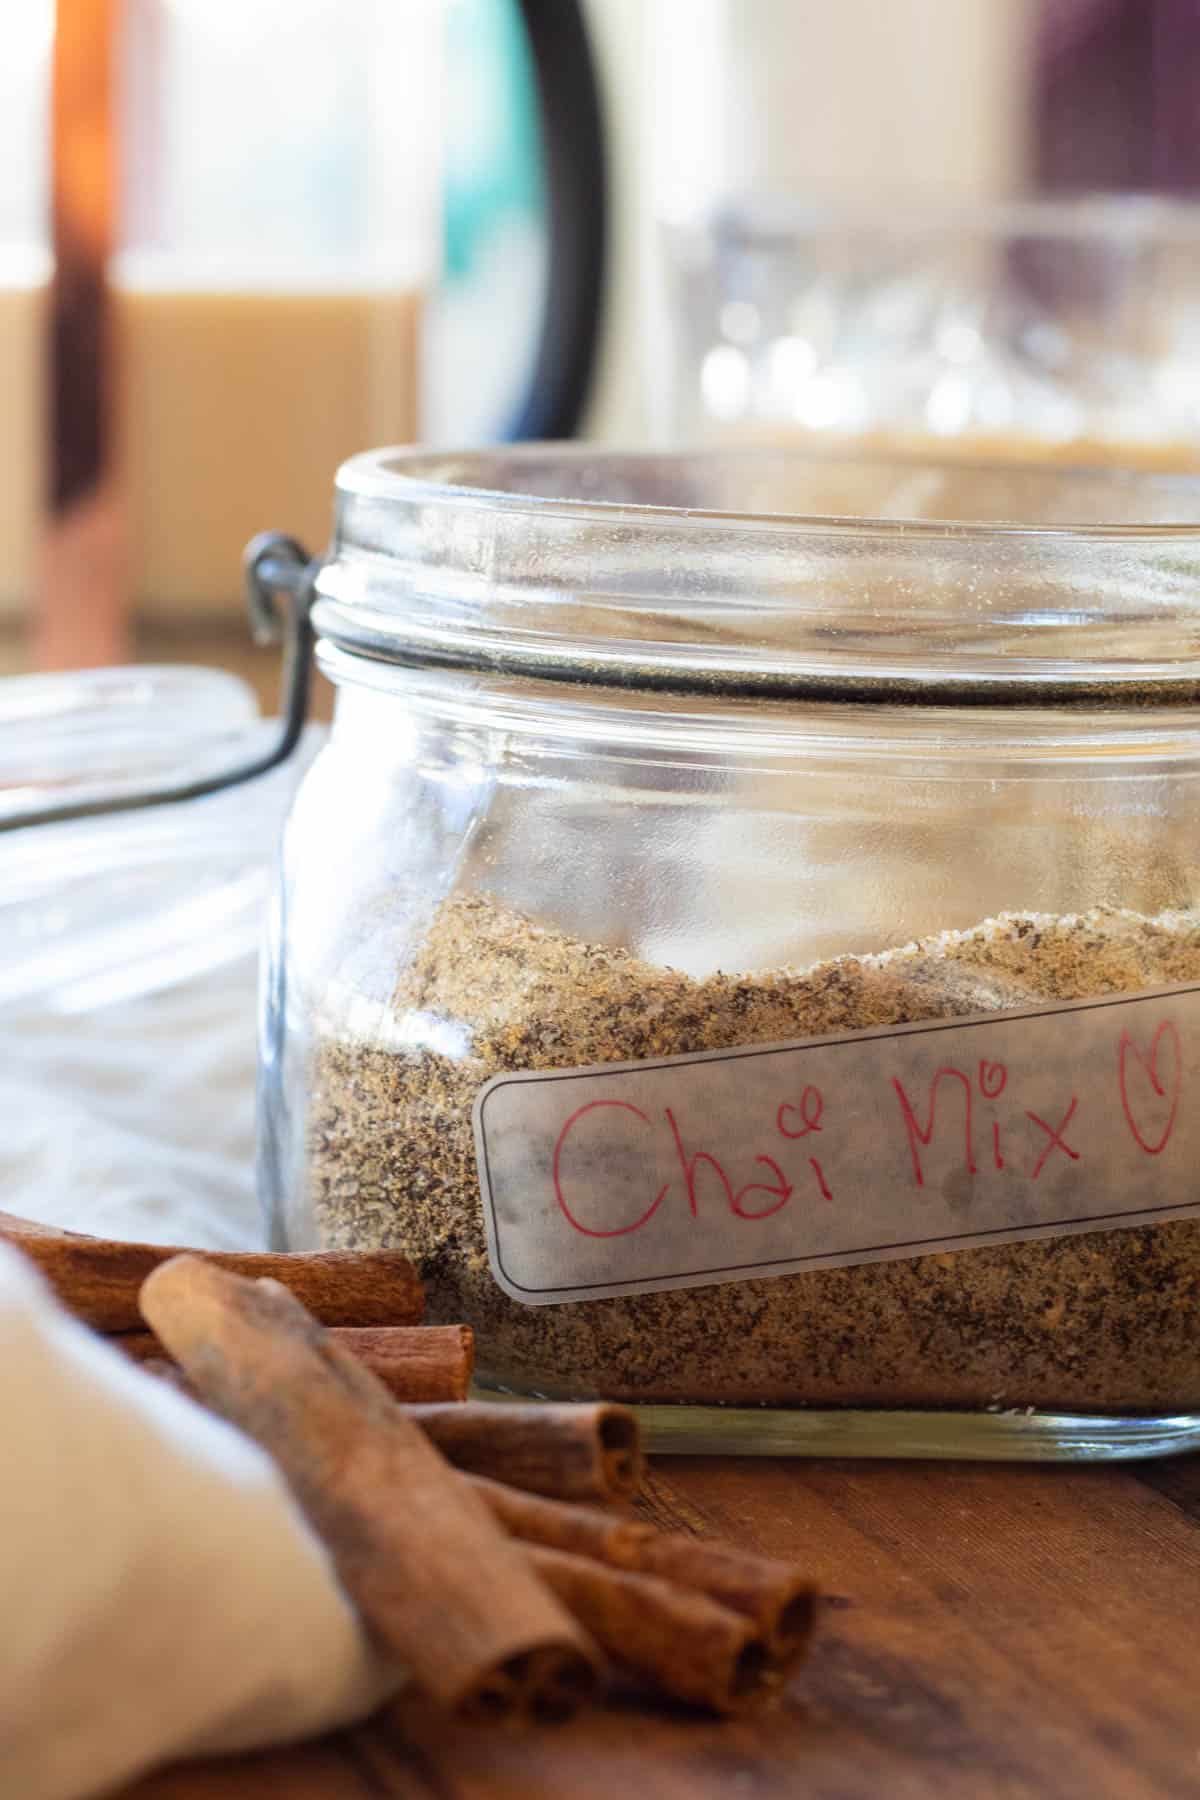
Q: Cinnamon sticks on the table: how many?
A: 6